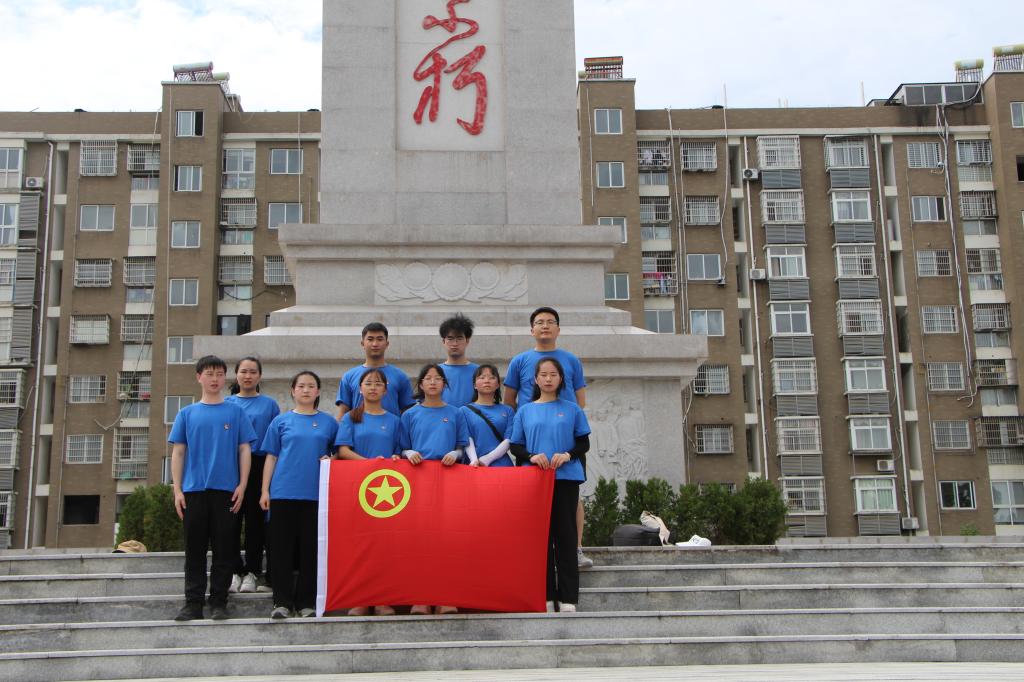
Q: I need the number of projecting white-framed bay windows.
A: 14